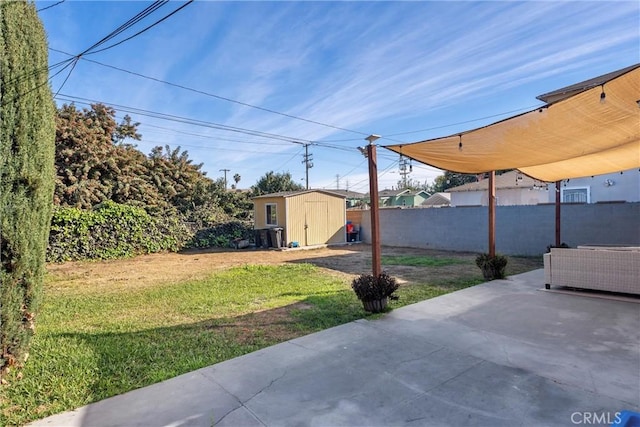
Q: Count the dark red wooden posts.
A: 3